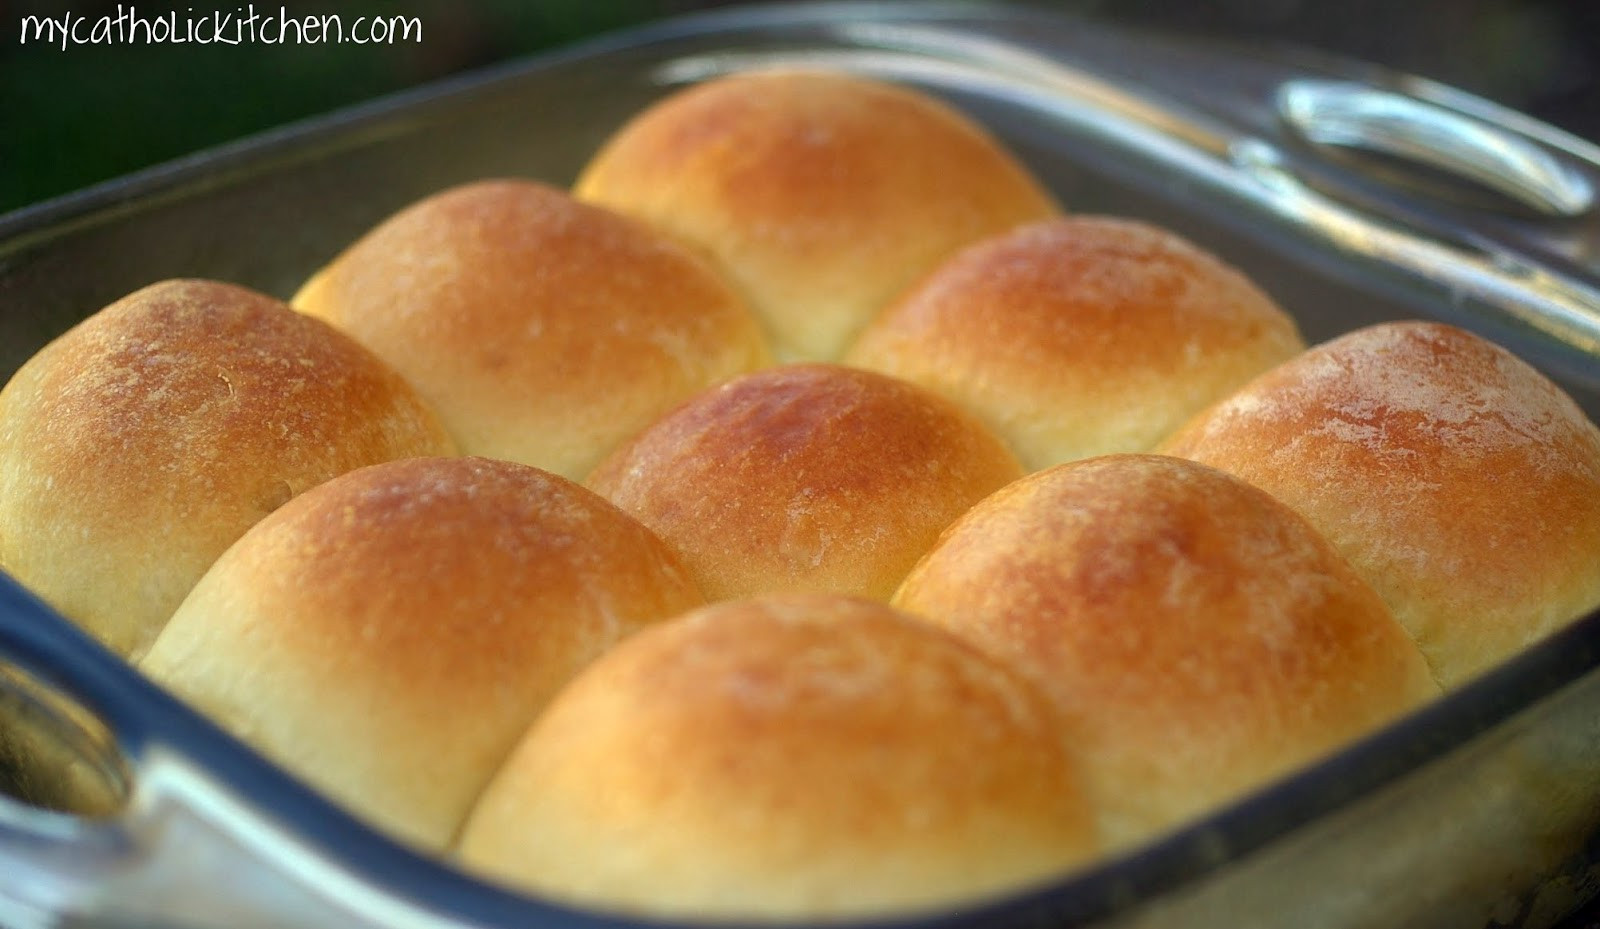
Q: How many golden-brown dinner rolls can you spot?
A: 9